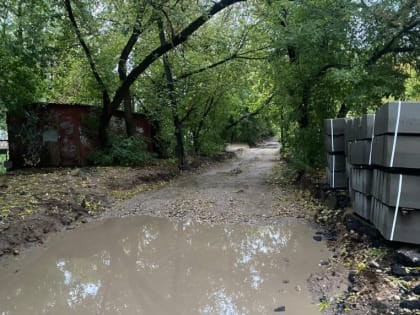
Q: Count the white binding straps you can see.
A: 5